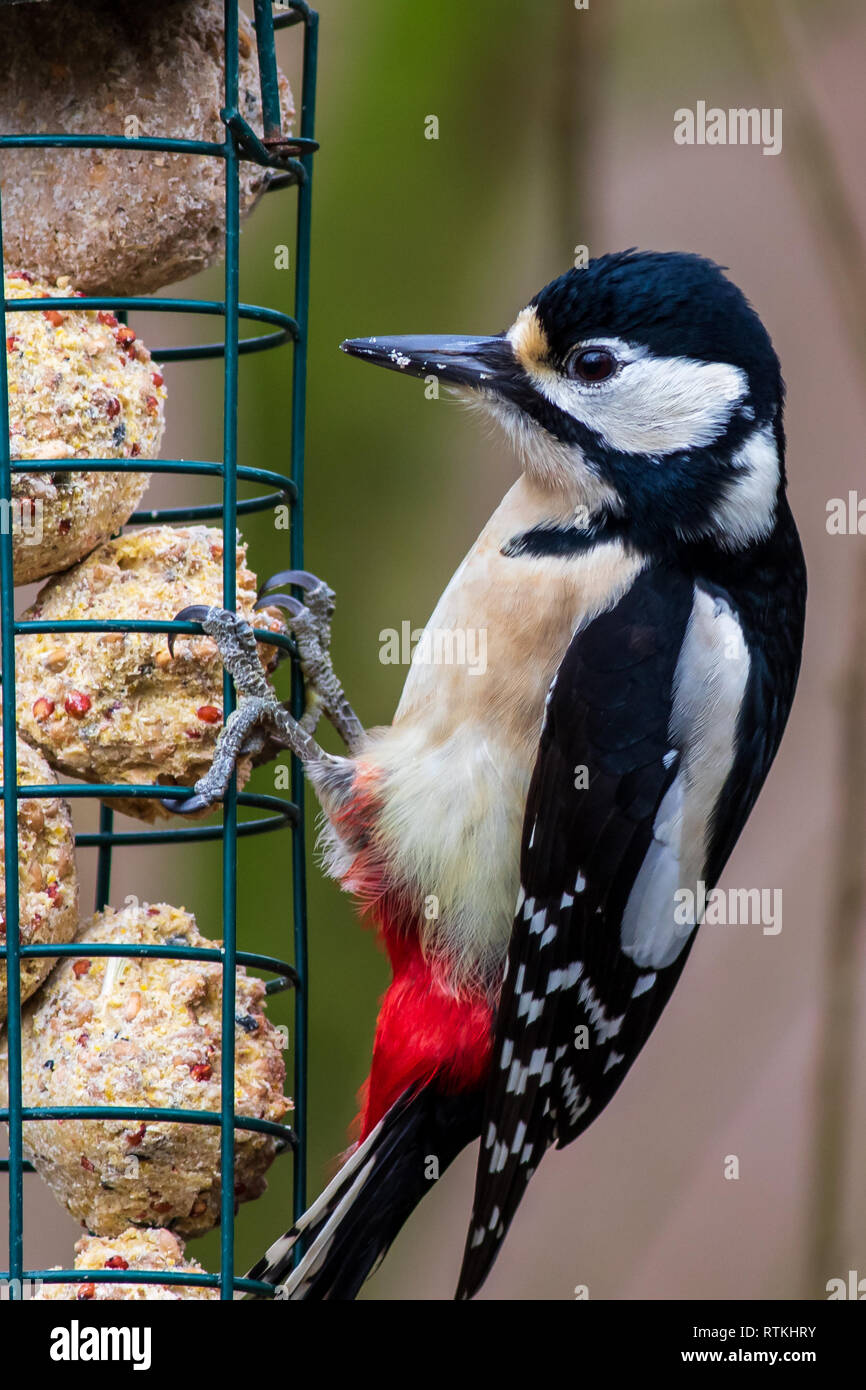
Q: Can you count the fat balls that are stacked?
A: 6